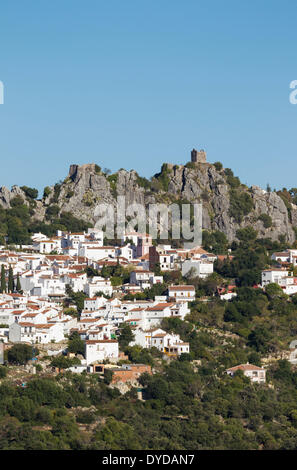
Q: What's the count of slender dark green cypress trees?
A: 3